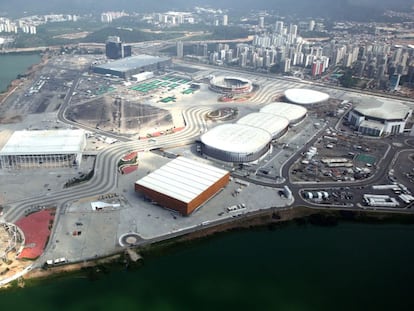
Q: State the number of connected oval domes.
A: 3